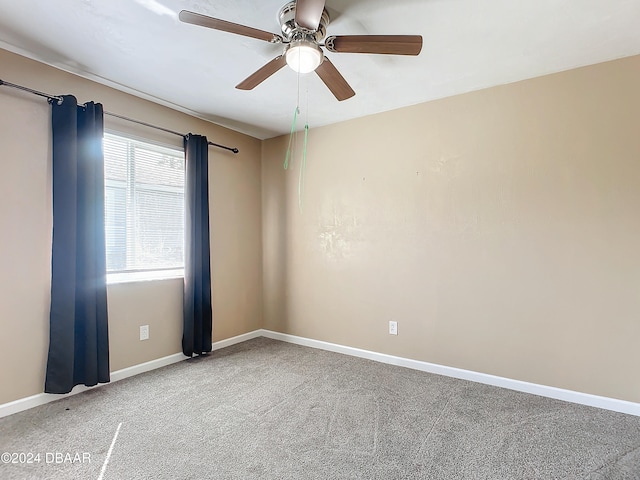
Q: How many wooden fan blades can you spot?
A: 5